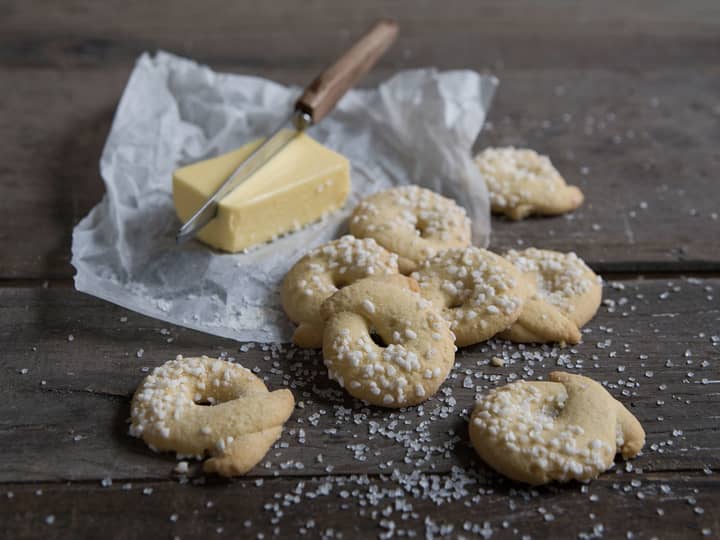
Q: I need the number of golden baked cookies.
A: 8